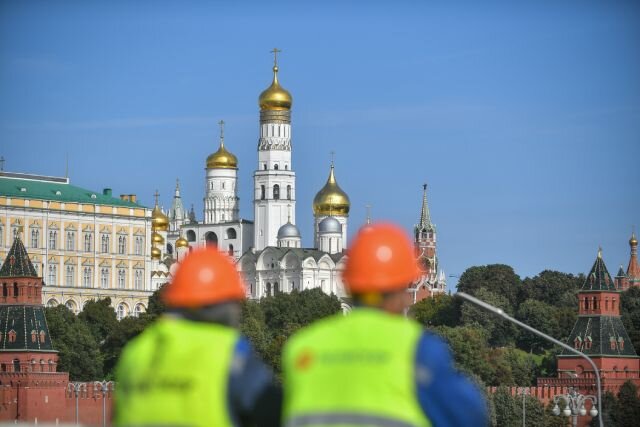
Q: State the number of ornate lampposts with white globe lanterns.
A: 1